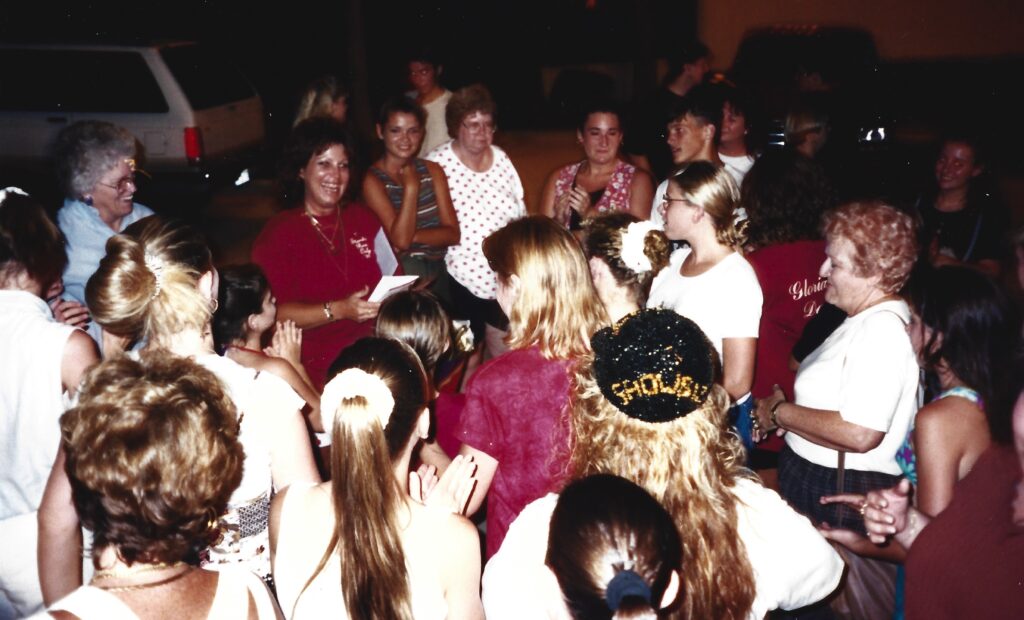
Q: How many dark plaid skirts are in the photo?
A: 1